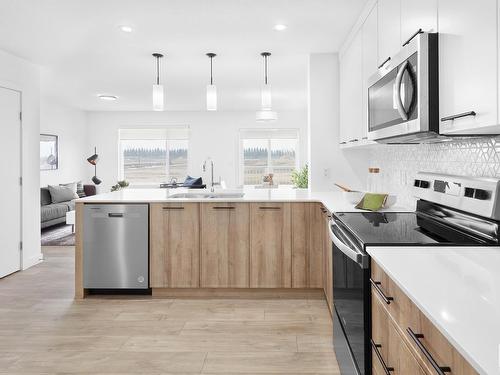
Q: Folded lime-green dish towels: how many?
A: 1